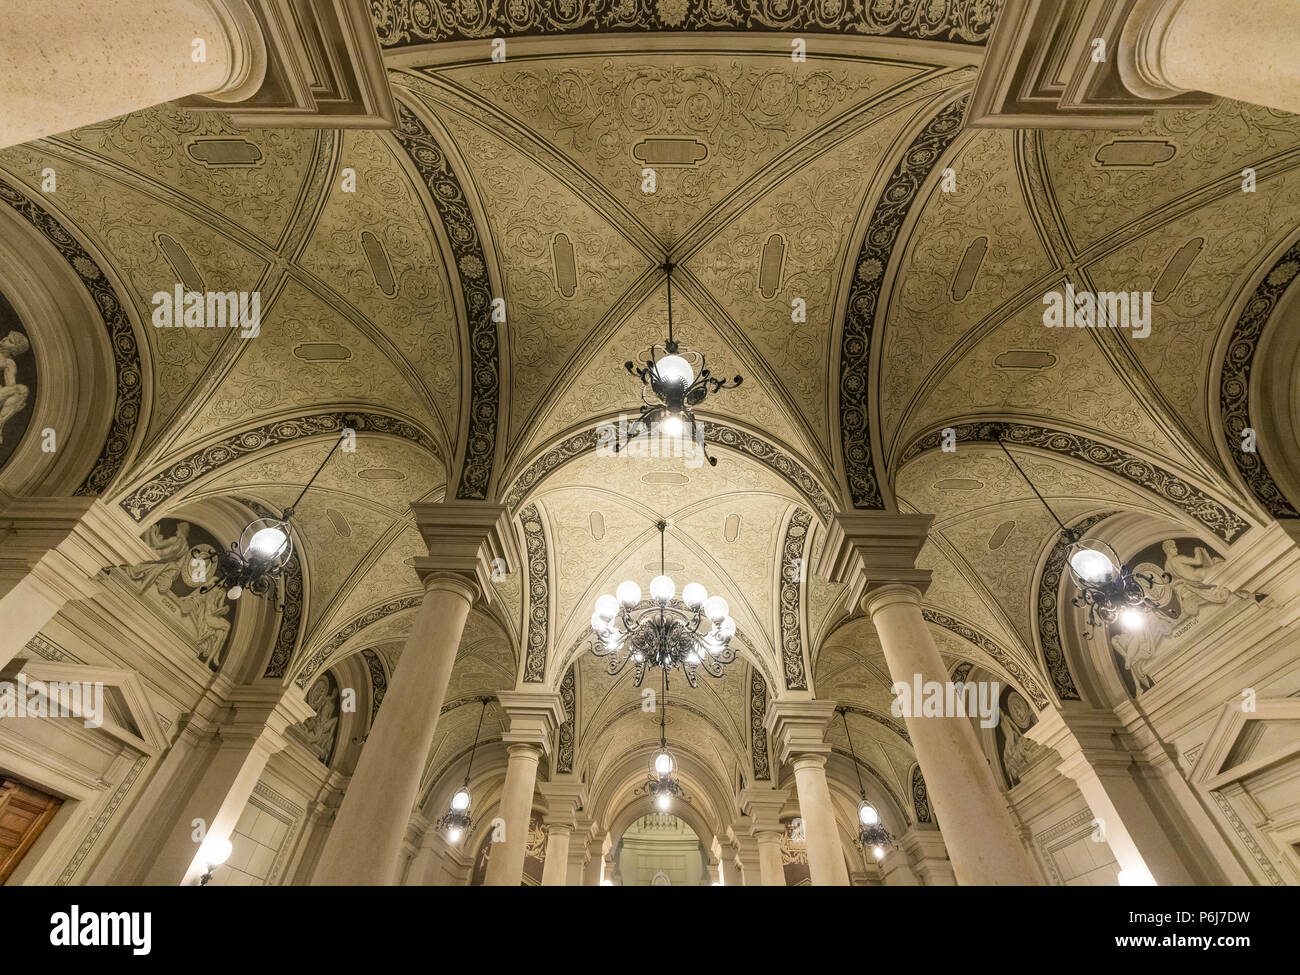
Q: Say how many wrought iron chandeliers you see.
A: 7